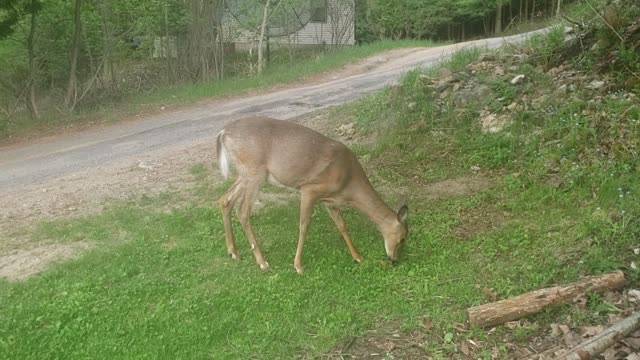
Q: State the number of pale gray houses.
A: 1